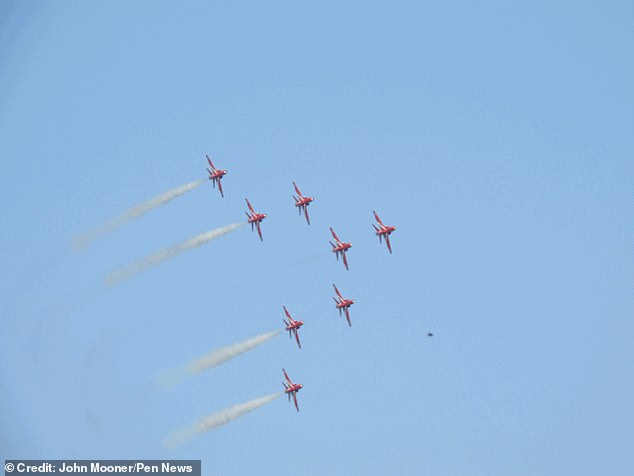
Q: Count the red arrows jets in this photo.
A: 8